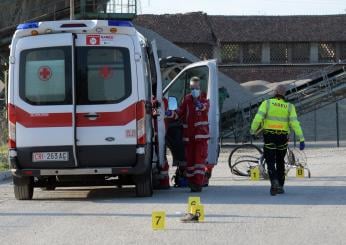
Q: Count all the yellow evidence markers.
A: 5